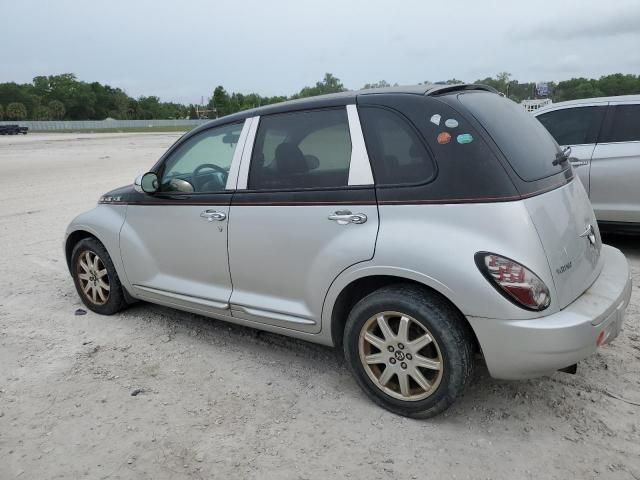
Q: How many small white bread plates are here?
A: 0